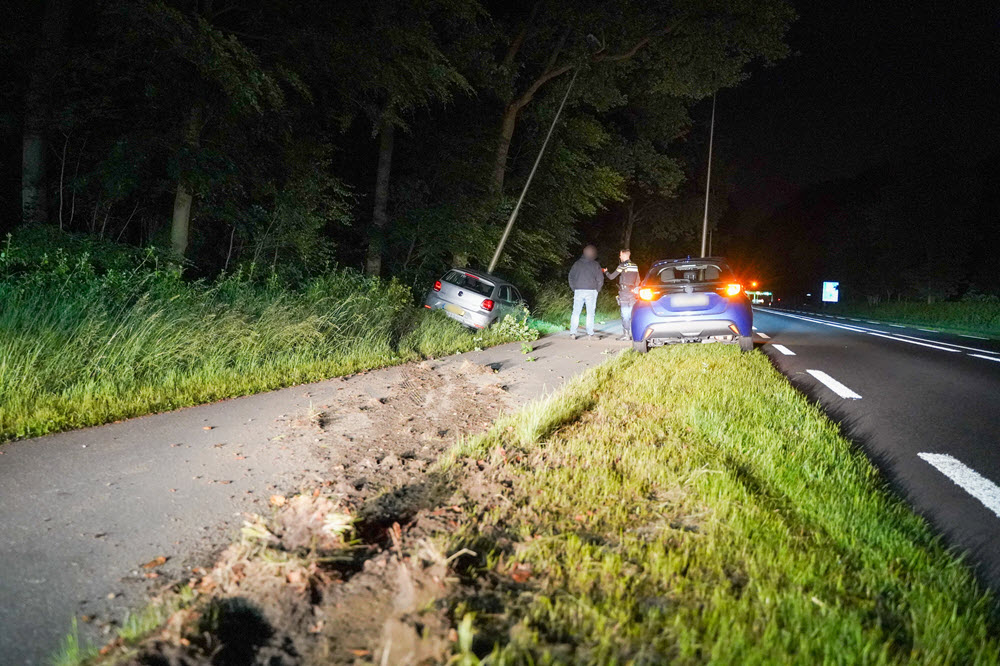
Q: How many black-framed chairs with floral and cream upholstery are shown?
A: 0